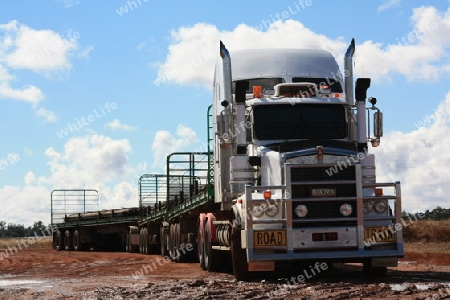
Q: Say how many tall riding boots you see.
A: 0